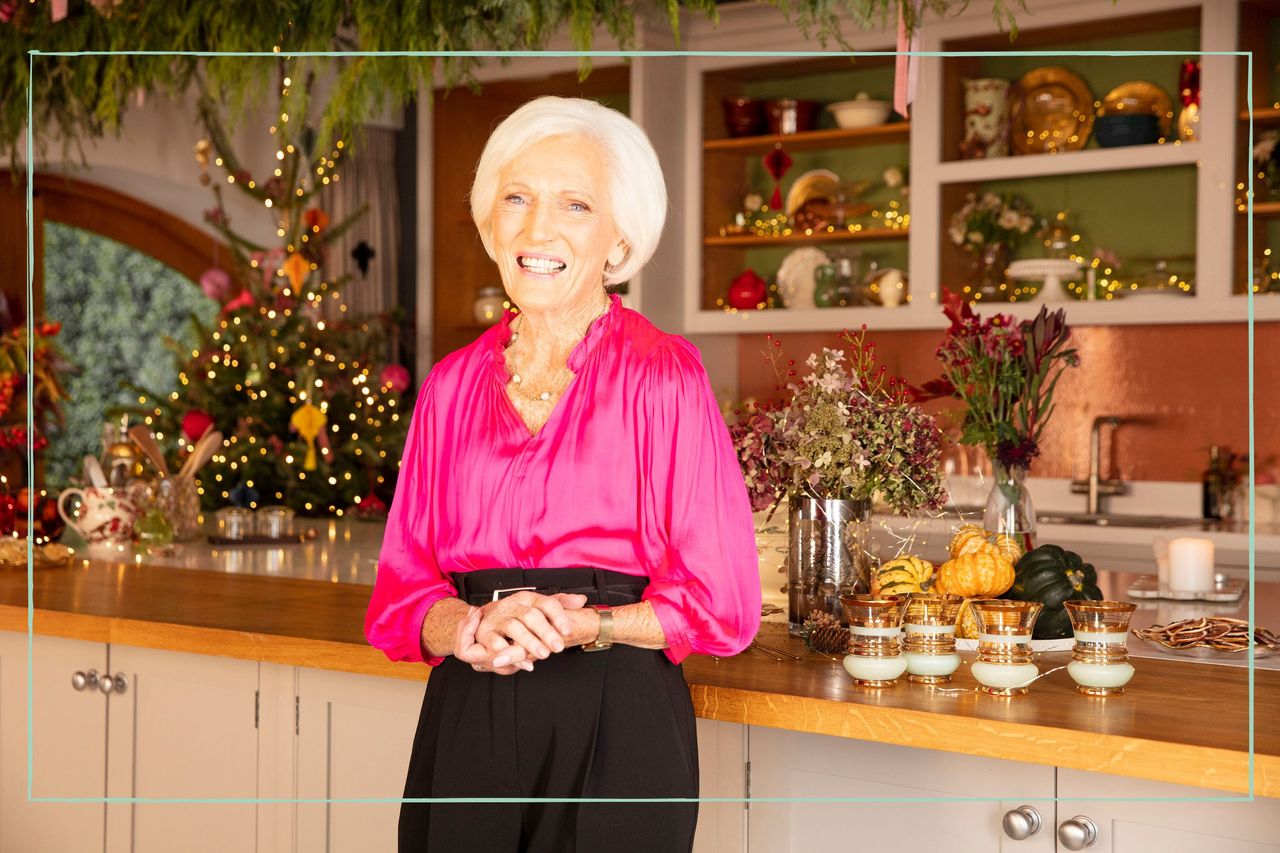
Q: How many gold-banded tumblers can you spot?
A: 4